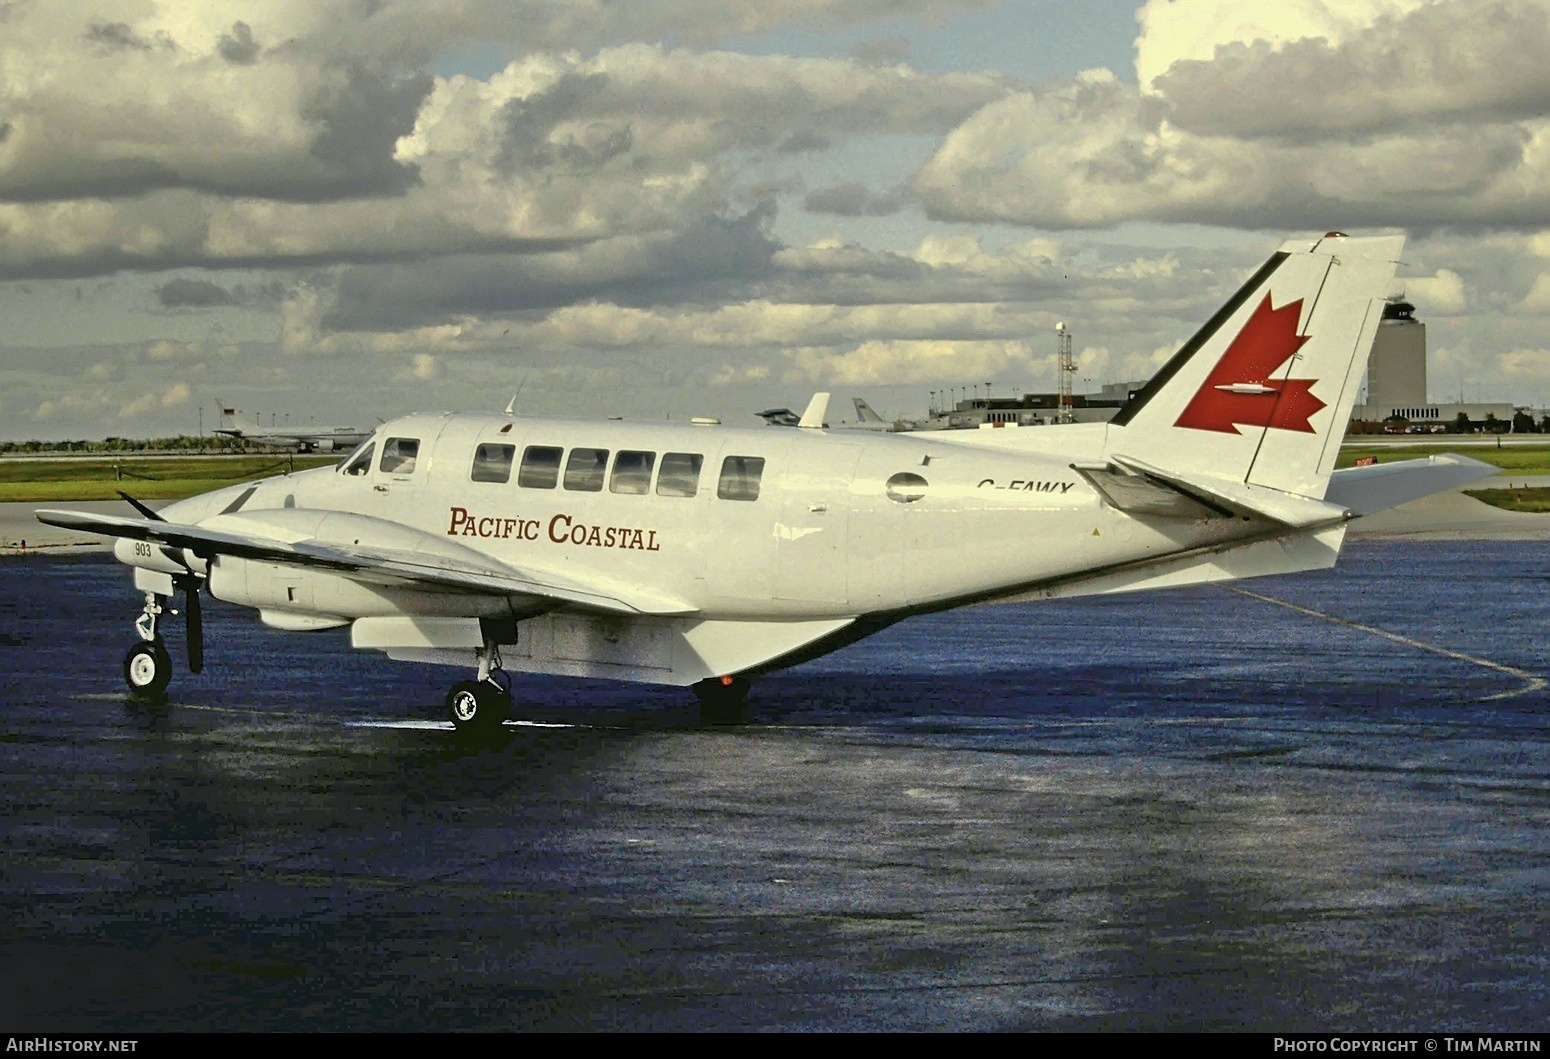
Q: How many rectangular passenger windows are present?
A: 6